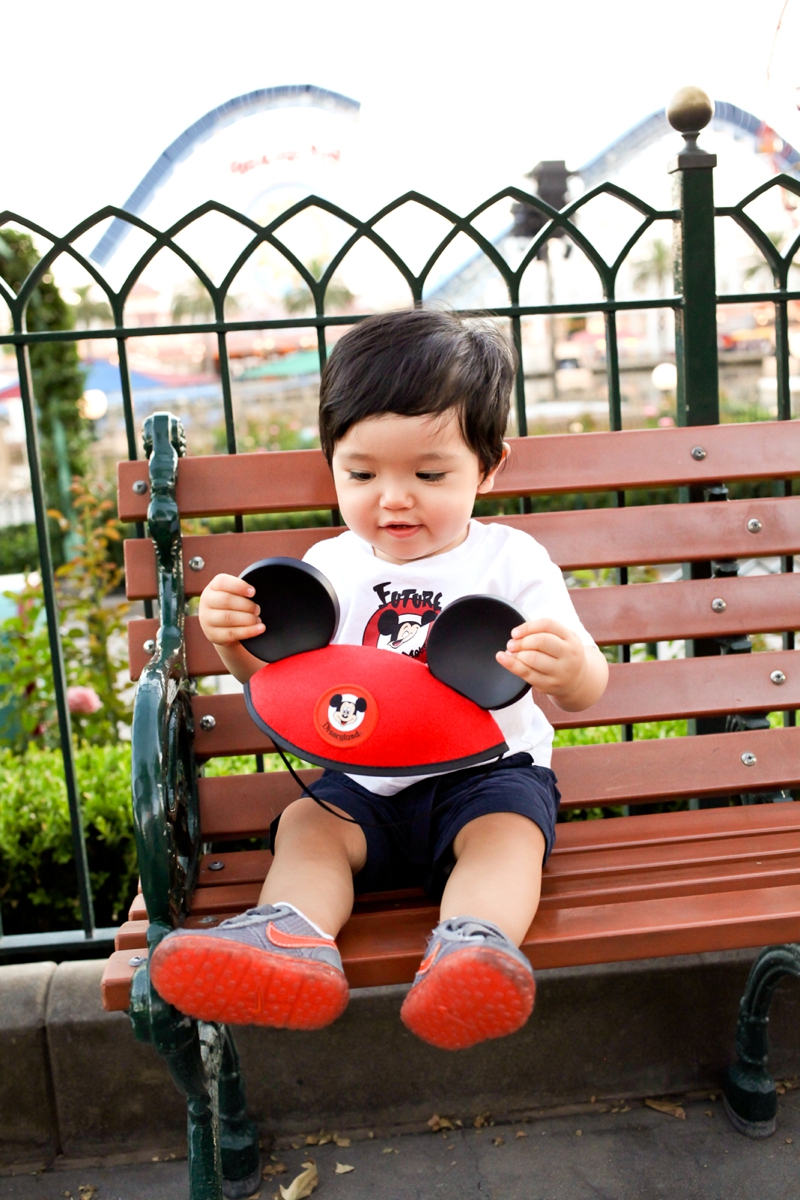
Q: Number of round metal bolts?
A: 12